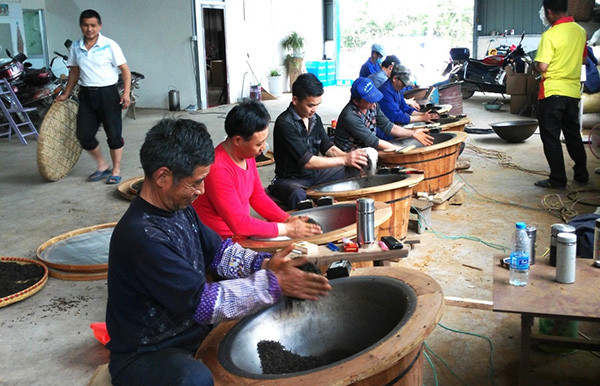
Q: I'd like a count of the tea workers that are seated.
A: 7